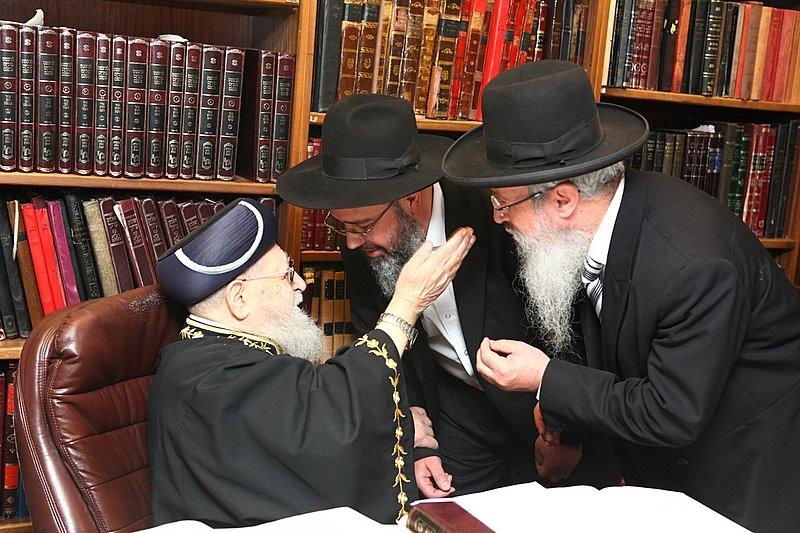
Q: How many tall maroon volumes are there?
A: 15